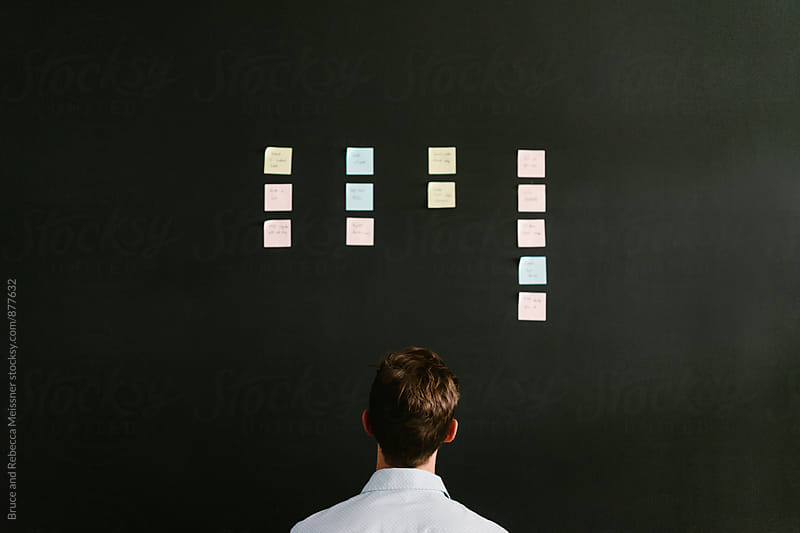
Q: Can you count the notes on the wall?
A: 13